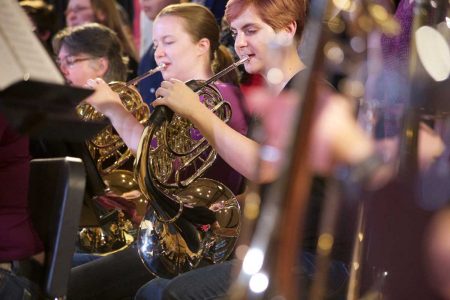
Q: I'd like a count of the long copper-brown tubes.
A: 1